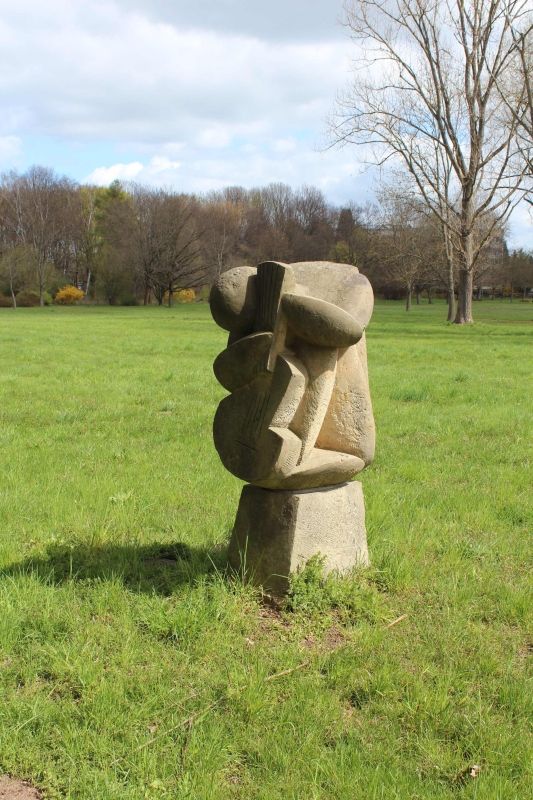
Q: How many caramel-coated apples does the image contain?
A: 0